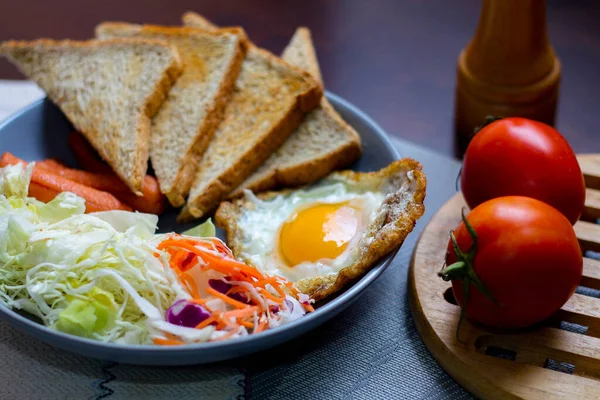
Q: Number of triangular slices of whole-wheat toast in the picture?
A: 4